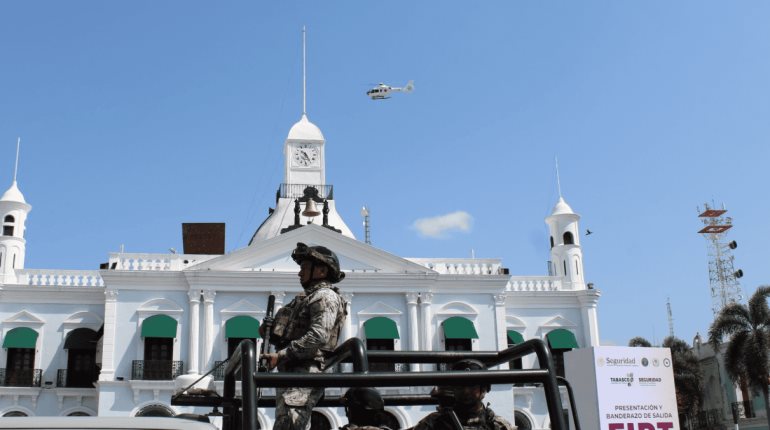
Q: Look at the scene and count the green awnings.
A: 7